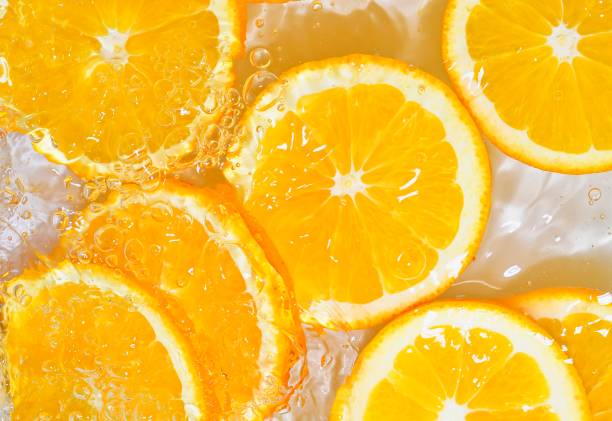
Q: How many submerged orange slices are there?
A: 7